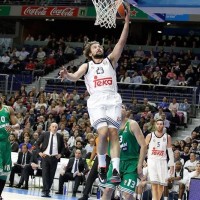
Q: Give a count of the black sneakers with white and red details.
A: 2